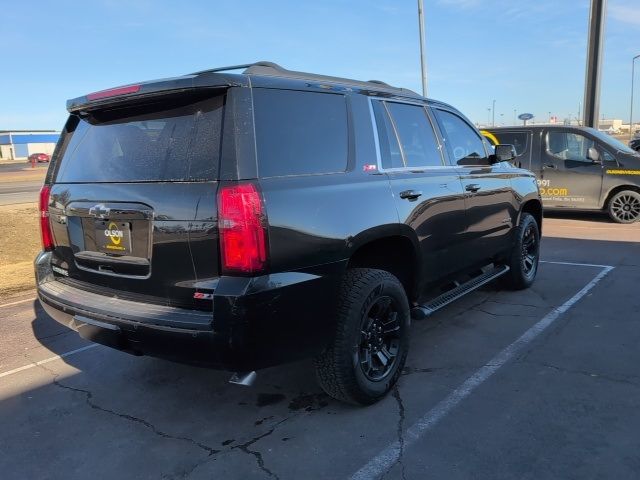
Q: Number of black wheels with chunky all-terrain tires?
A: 2